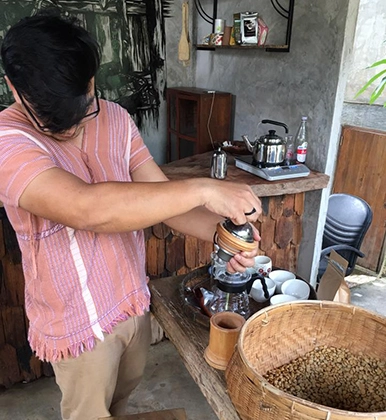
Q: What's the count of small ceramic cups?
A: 5